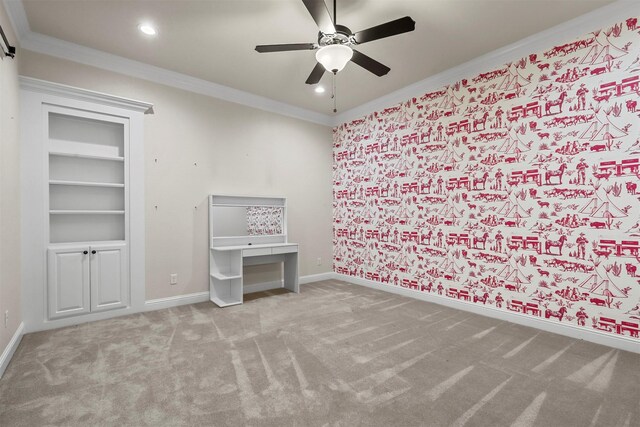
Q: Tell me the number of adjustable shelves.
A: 3